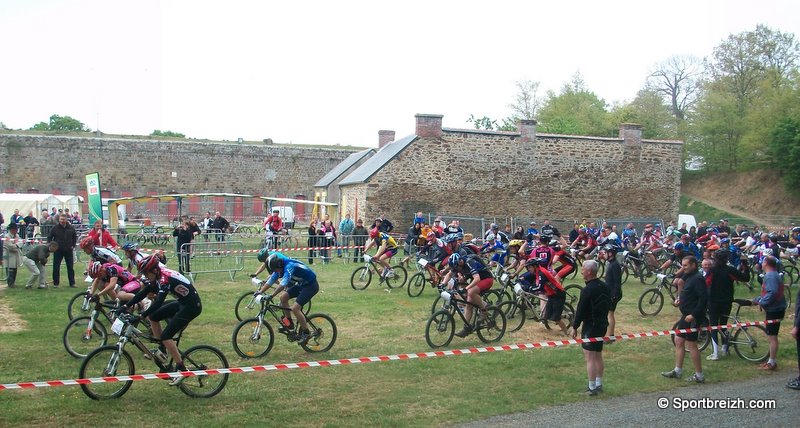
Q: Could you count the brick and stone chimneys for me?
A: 4